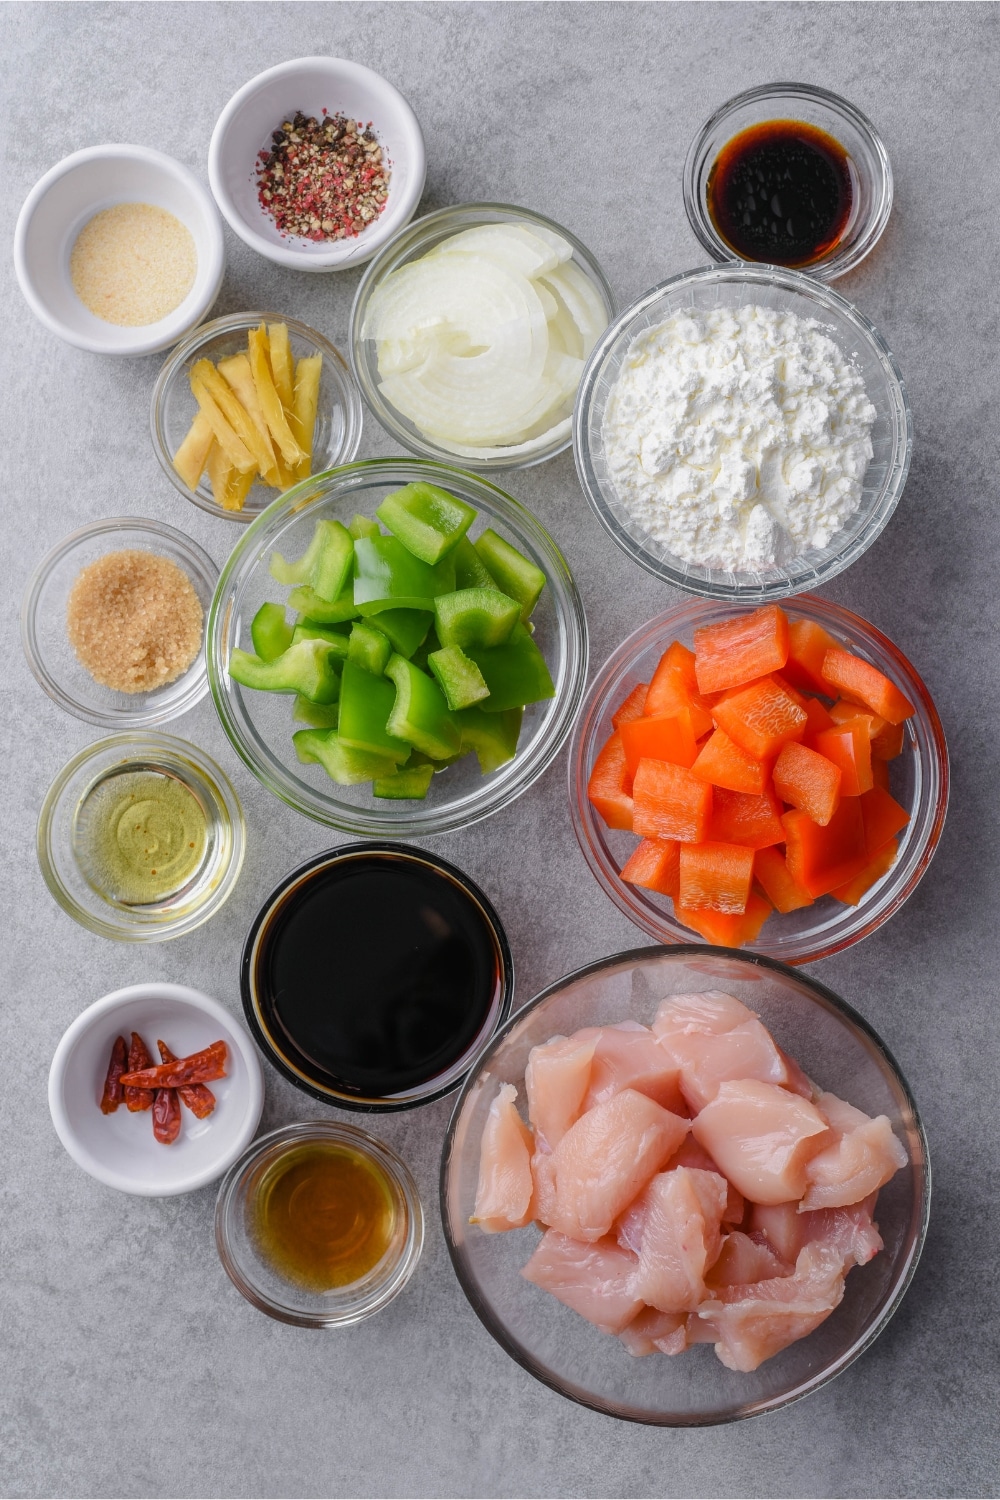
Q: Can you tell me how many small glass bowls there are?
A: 5